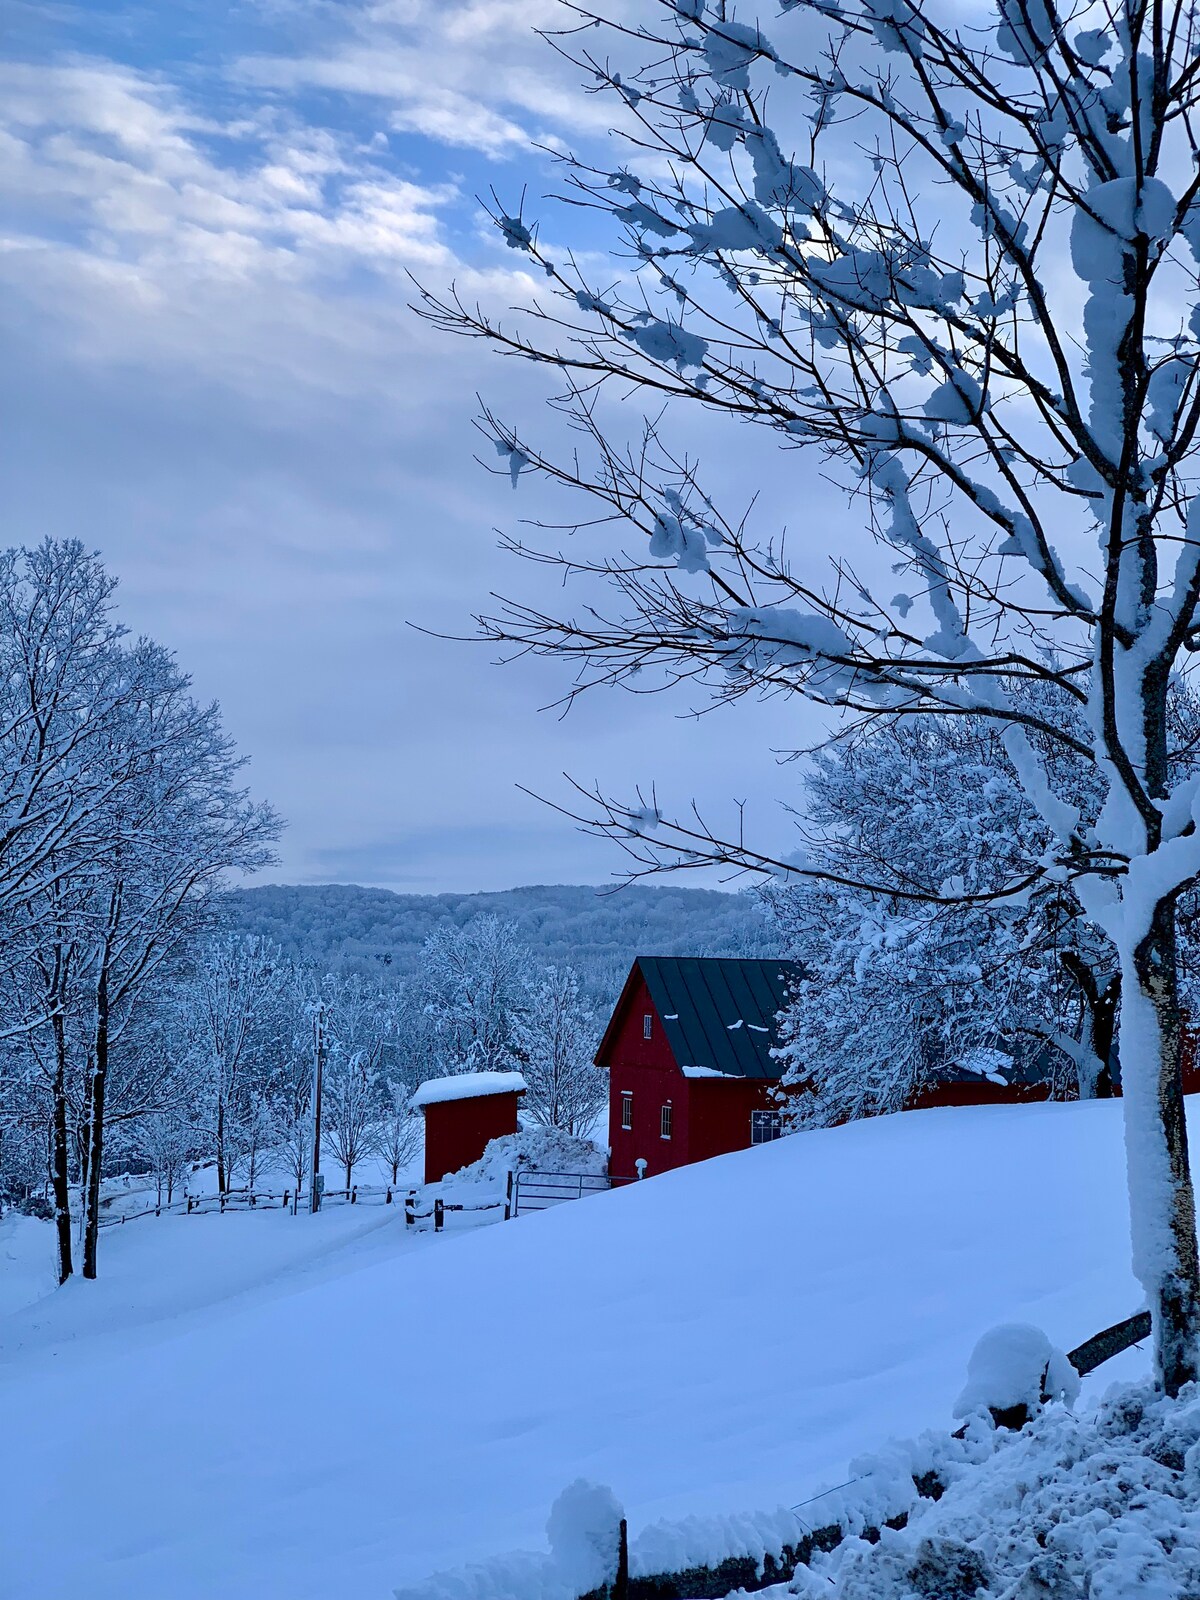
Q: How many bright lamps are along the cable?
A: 0